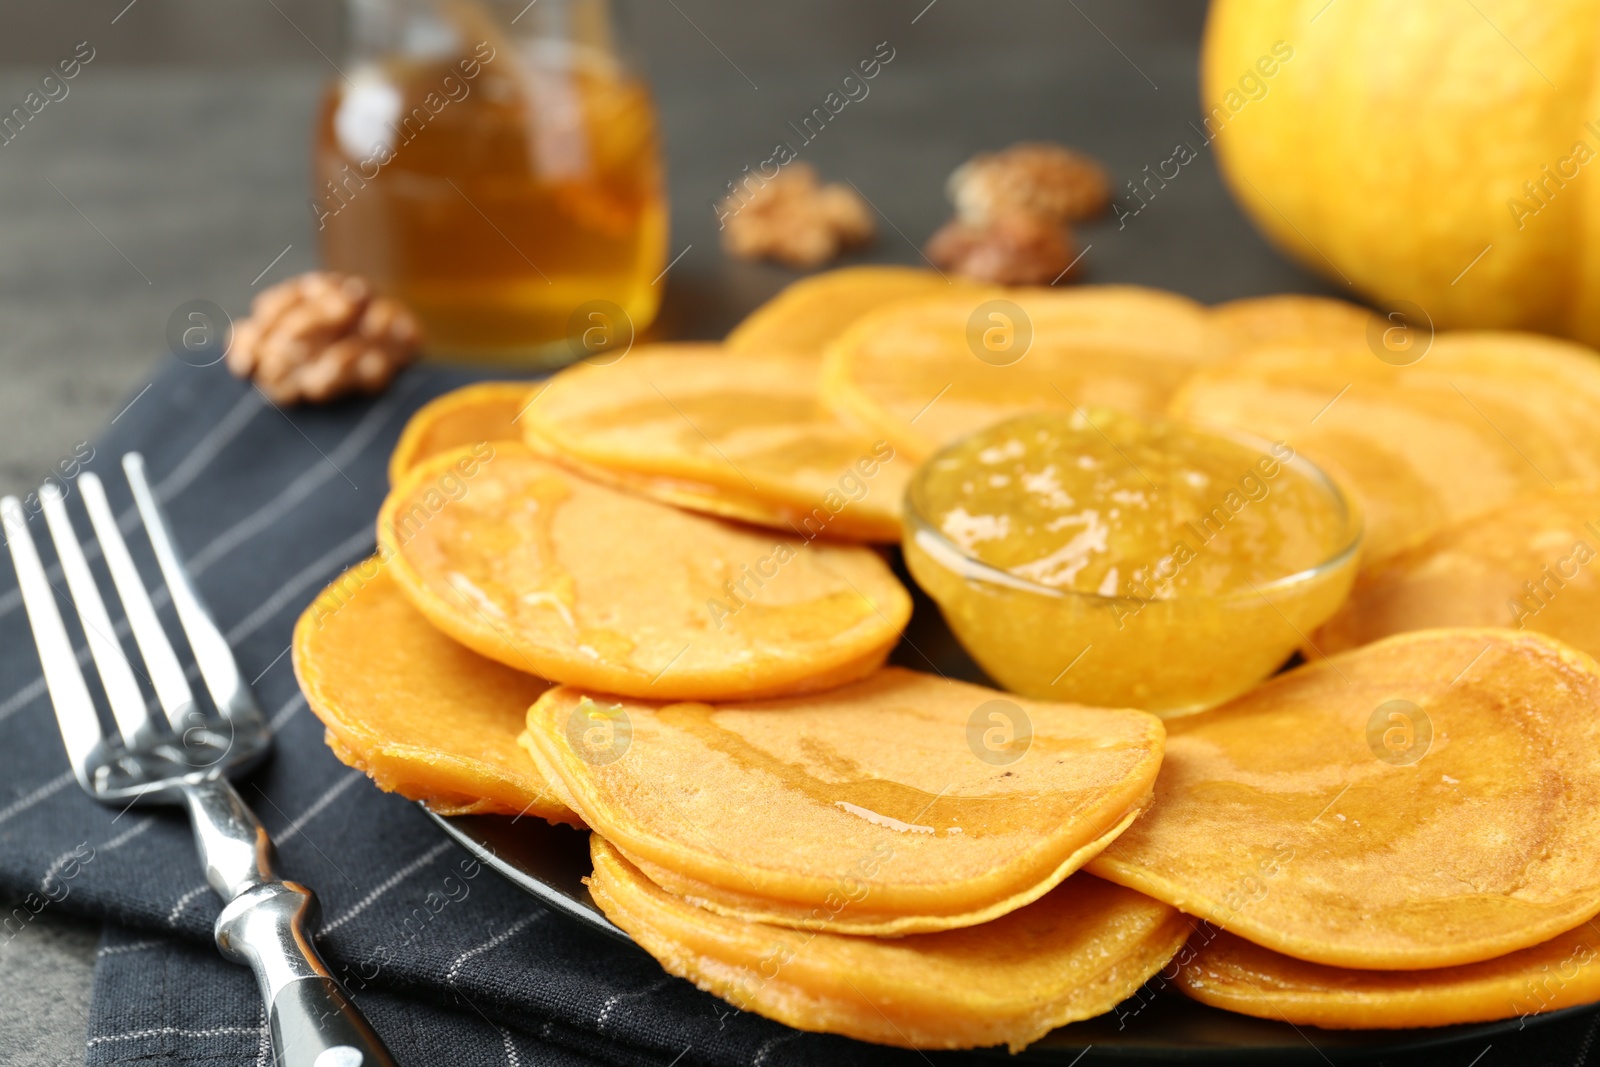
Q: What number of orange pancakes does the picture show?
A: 13